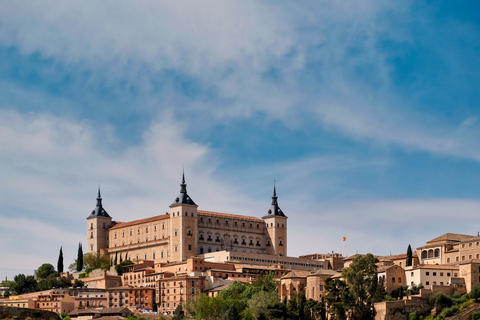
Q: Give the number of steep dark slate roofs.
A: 3